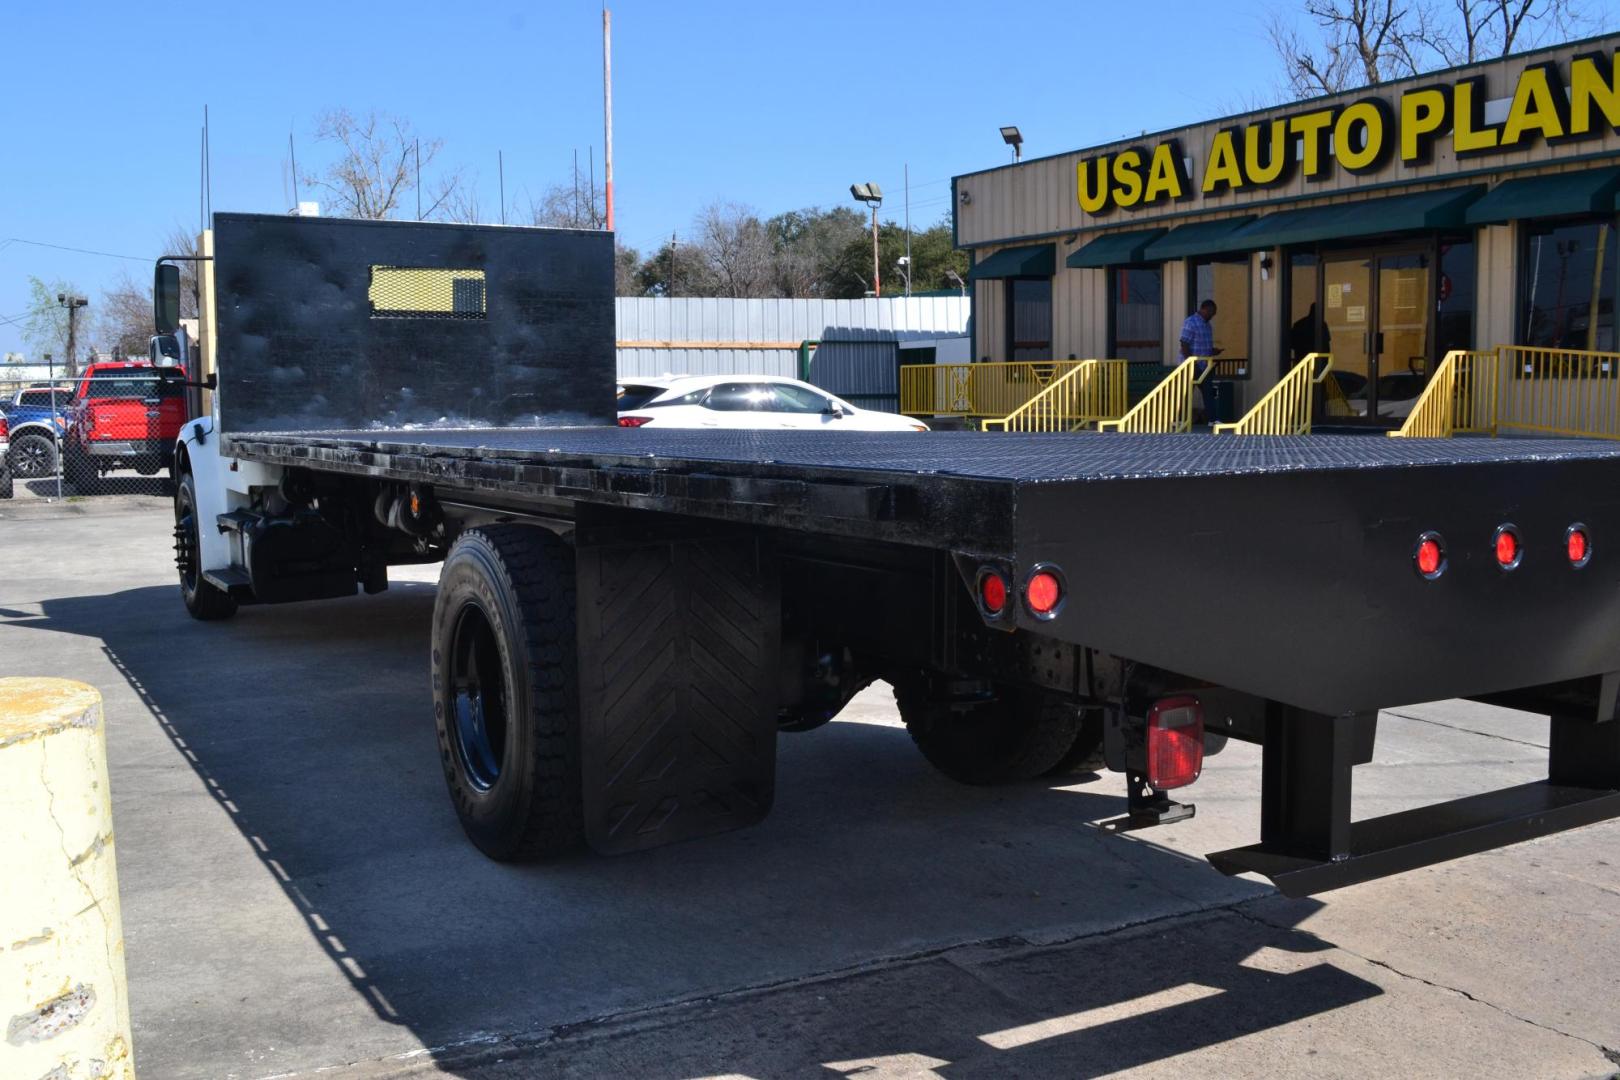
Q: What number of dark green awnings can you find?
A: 5